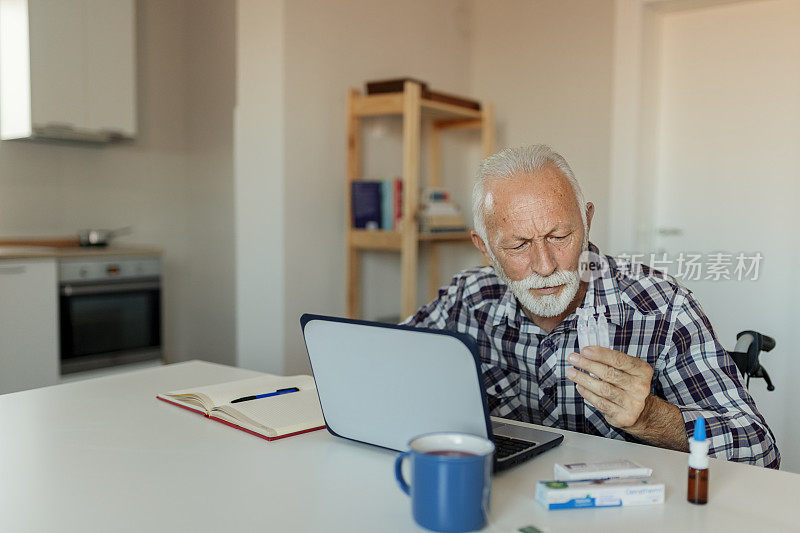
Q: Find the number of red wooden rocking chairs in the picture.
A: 0